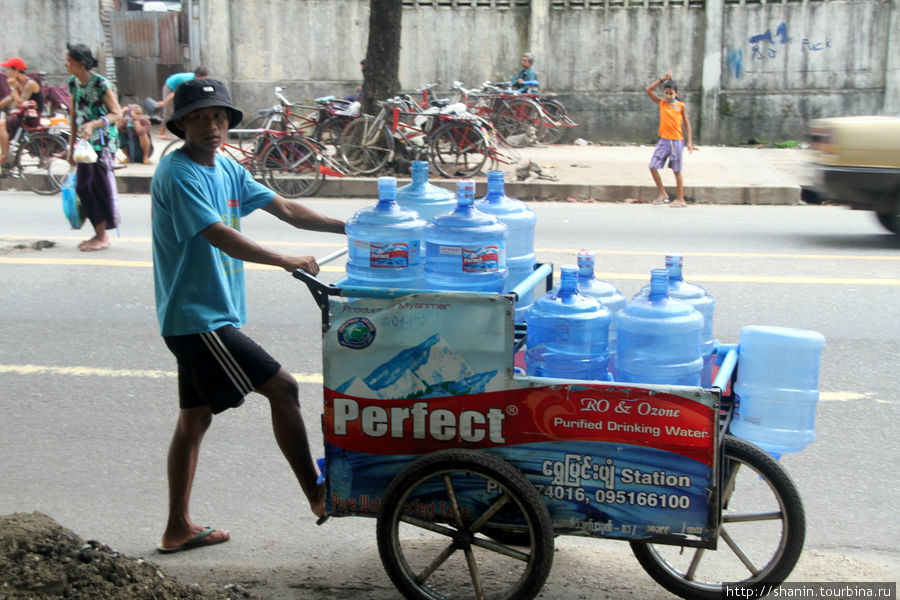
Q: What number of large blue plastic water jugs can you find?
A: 9